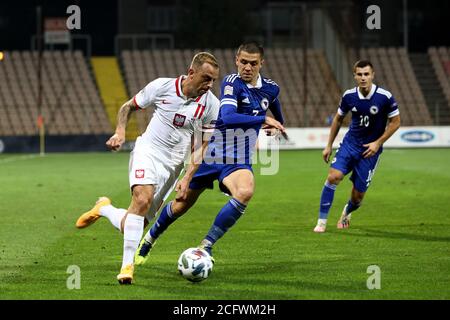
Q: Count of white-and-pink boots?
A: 2